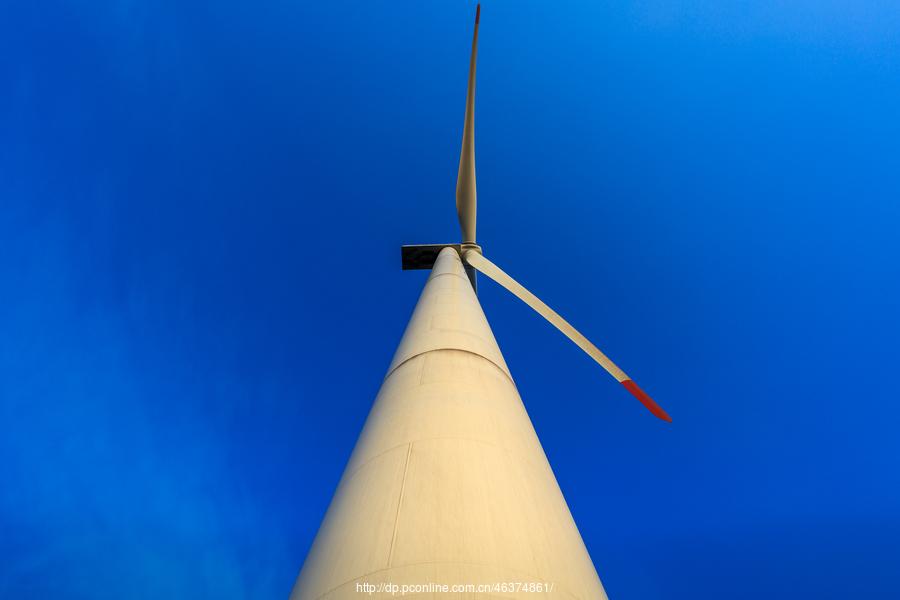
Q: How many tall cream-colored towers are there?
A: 1